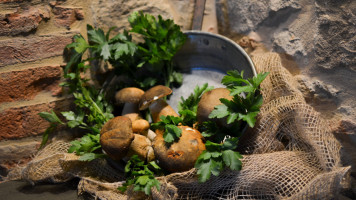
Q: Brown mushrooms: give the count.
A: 6